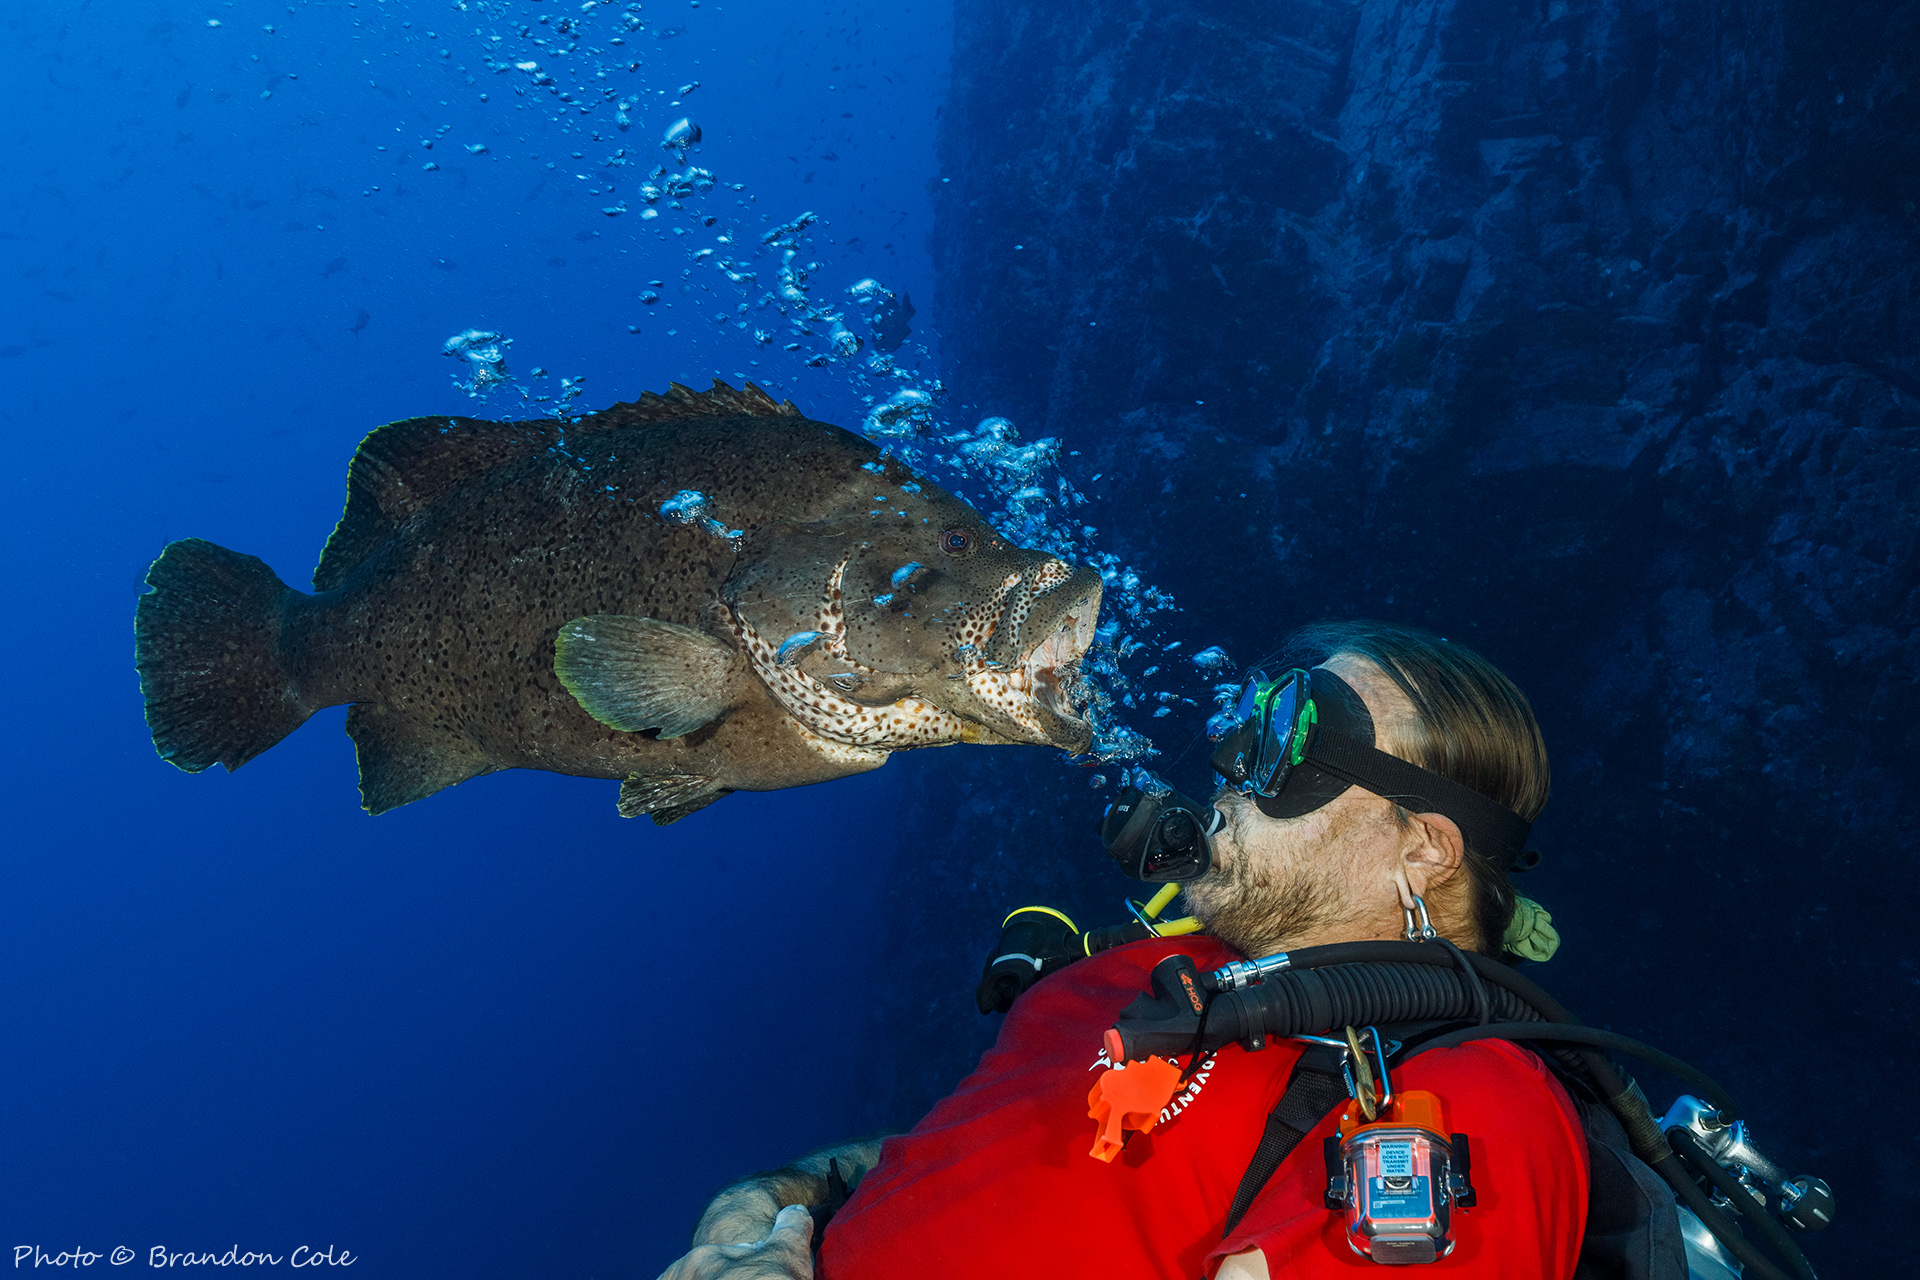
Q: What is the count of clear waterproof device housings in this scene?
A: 1